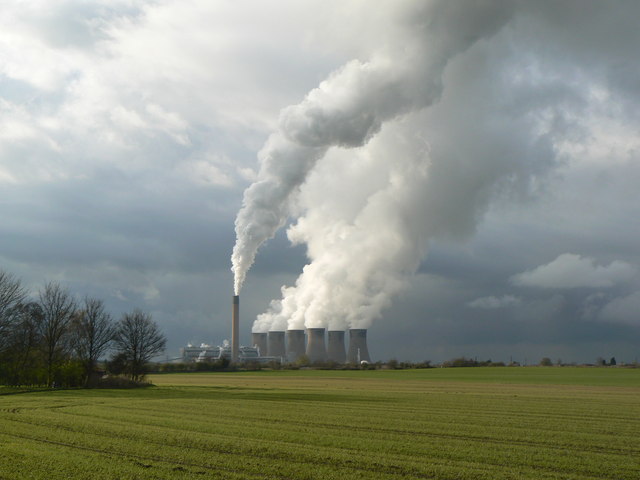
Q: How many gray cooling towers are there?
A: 6